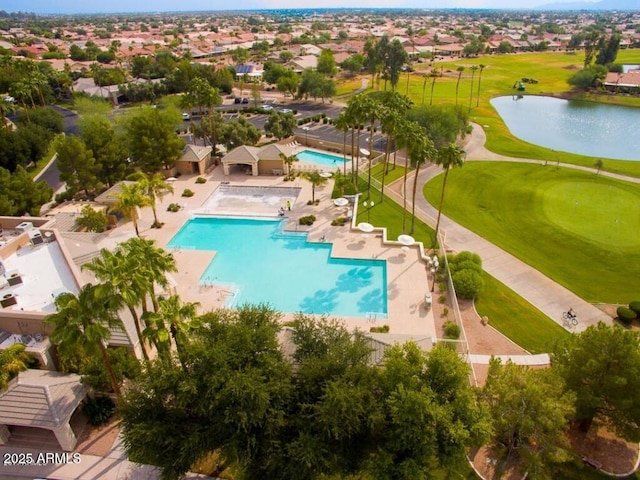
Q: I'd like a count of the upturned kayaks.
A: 0